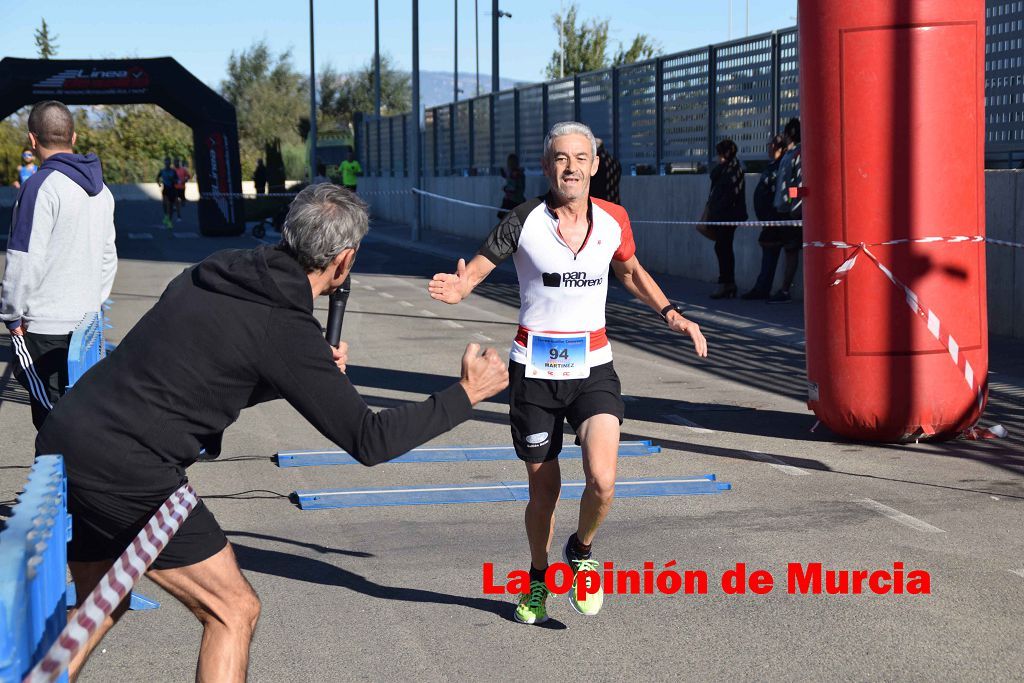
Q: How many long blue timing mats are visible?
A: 2